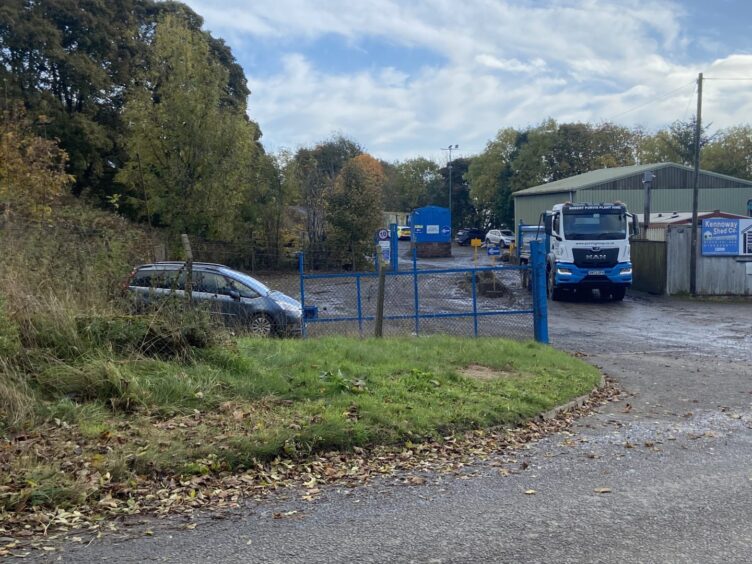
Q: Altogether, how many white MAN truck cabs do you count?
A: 1